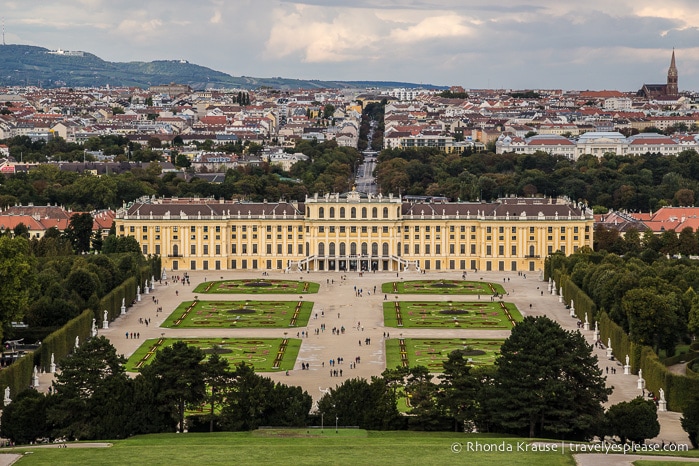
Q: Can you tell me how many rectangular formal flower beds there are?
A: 6